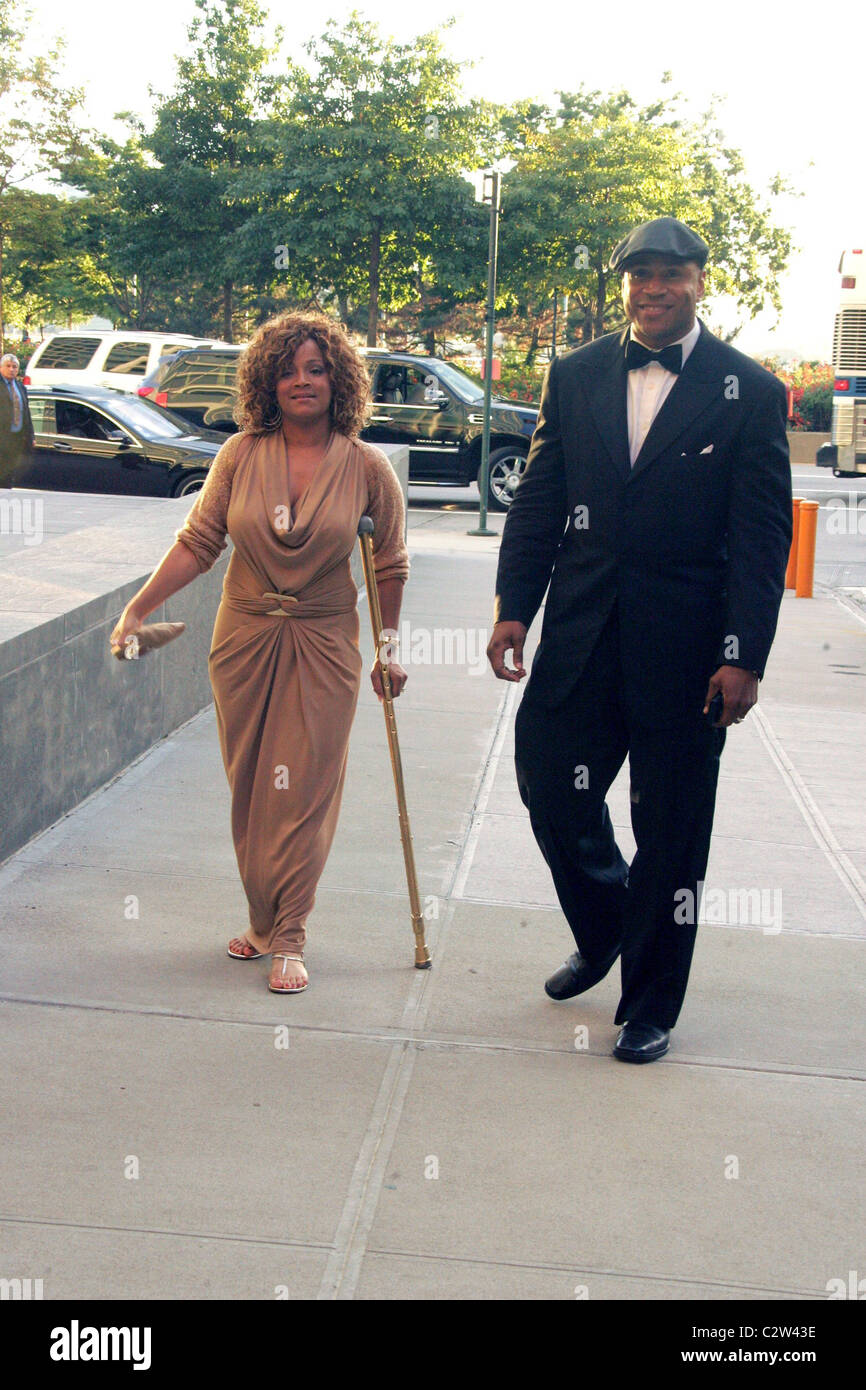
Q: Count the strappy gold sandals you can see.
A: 2